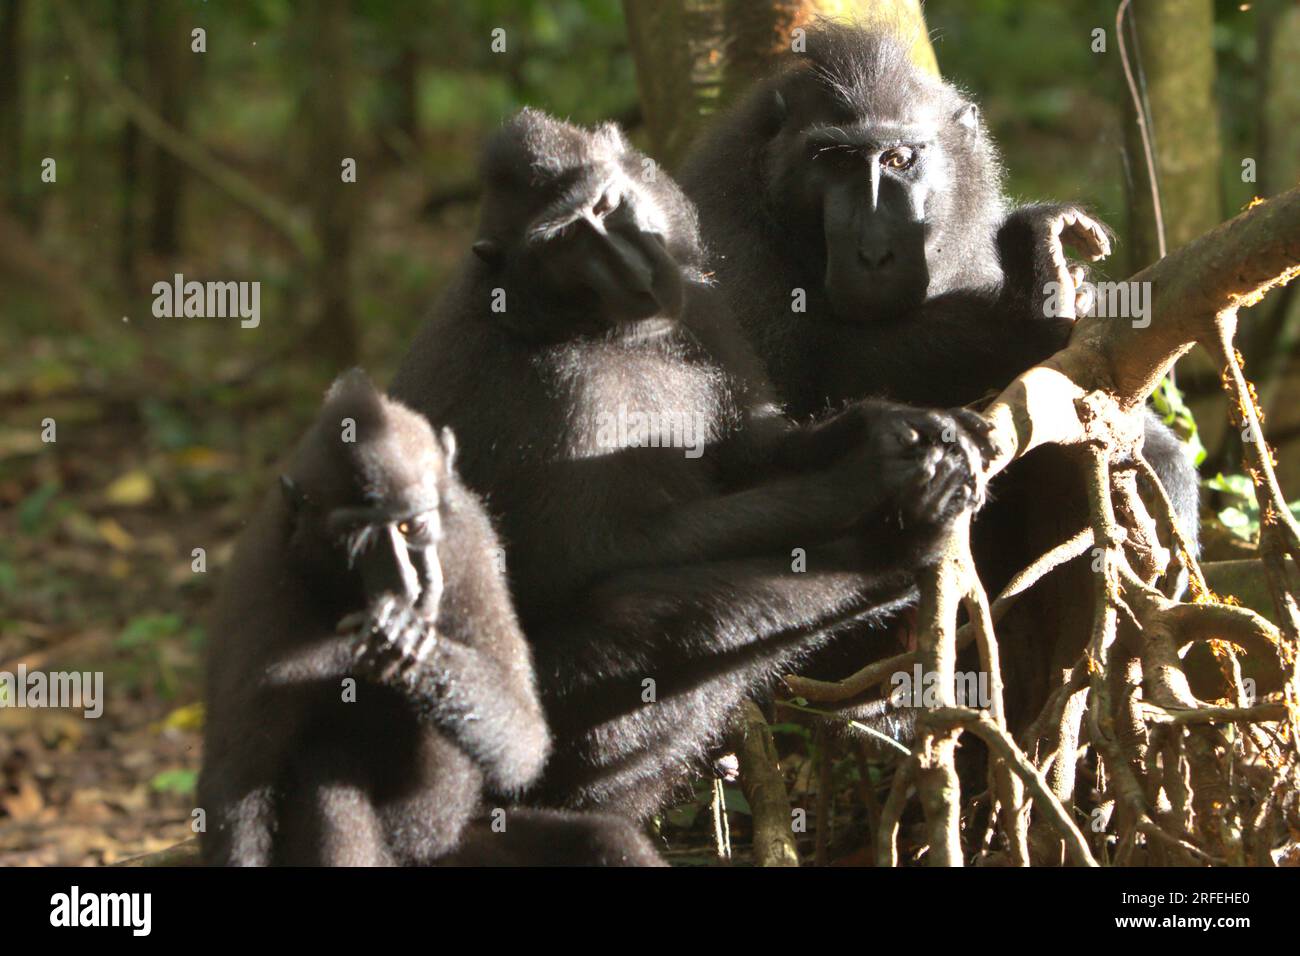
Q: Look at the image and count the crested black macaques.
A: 3